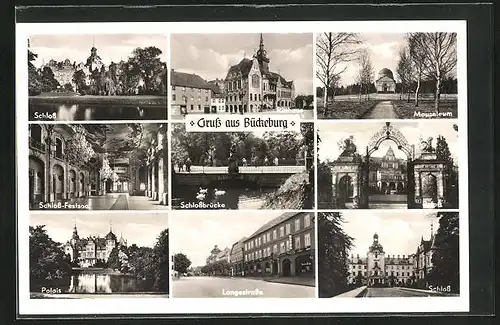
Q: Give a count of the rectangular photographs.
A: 9